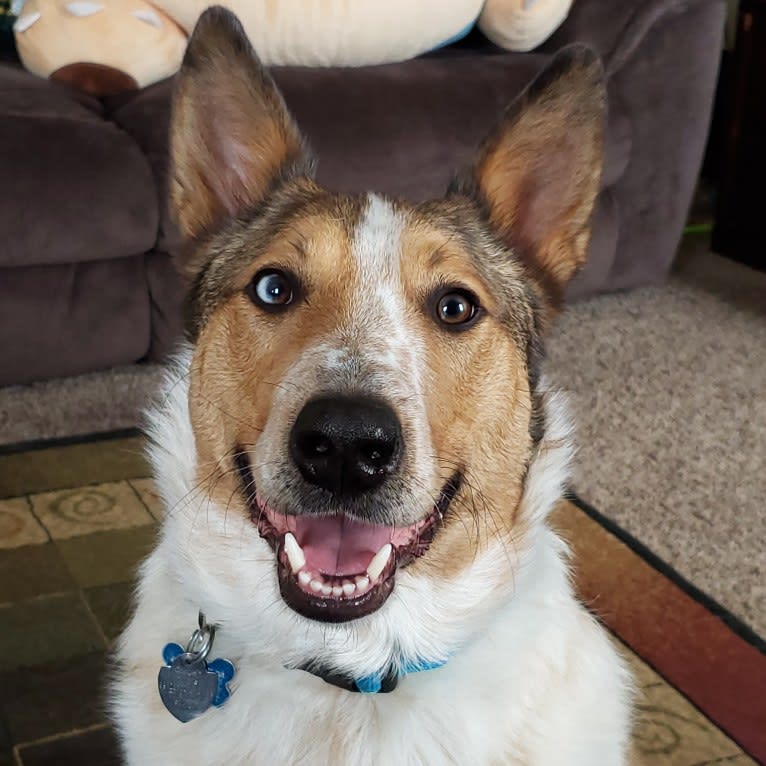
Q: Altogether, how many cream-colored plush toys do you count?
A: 1